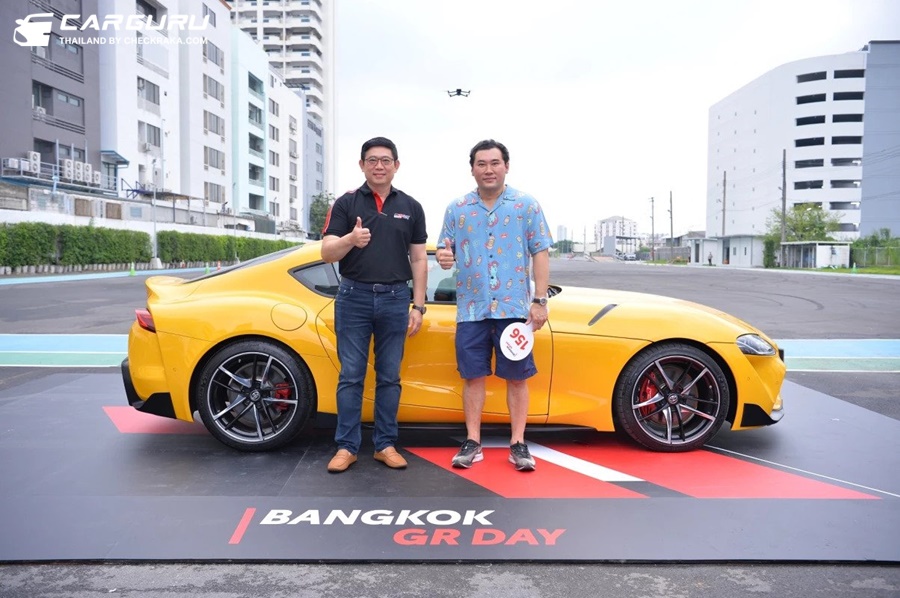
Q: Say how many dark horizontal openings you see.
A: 15